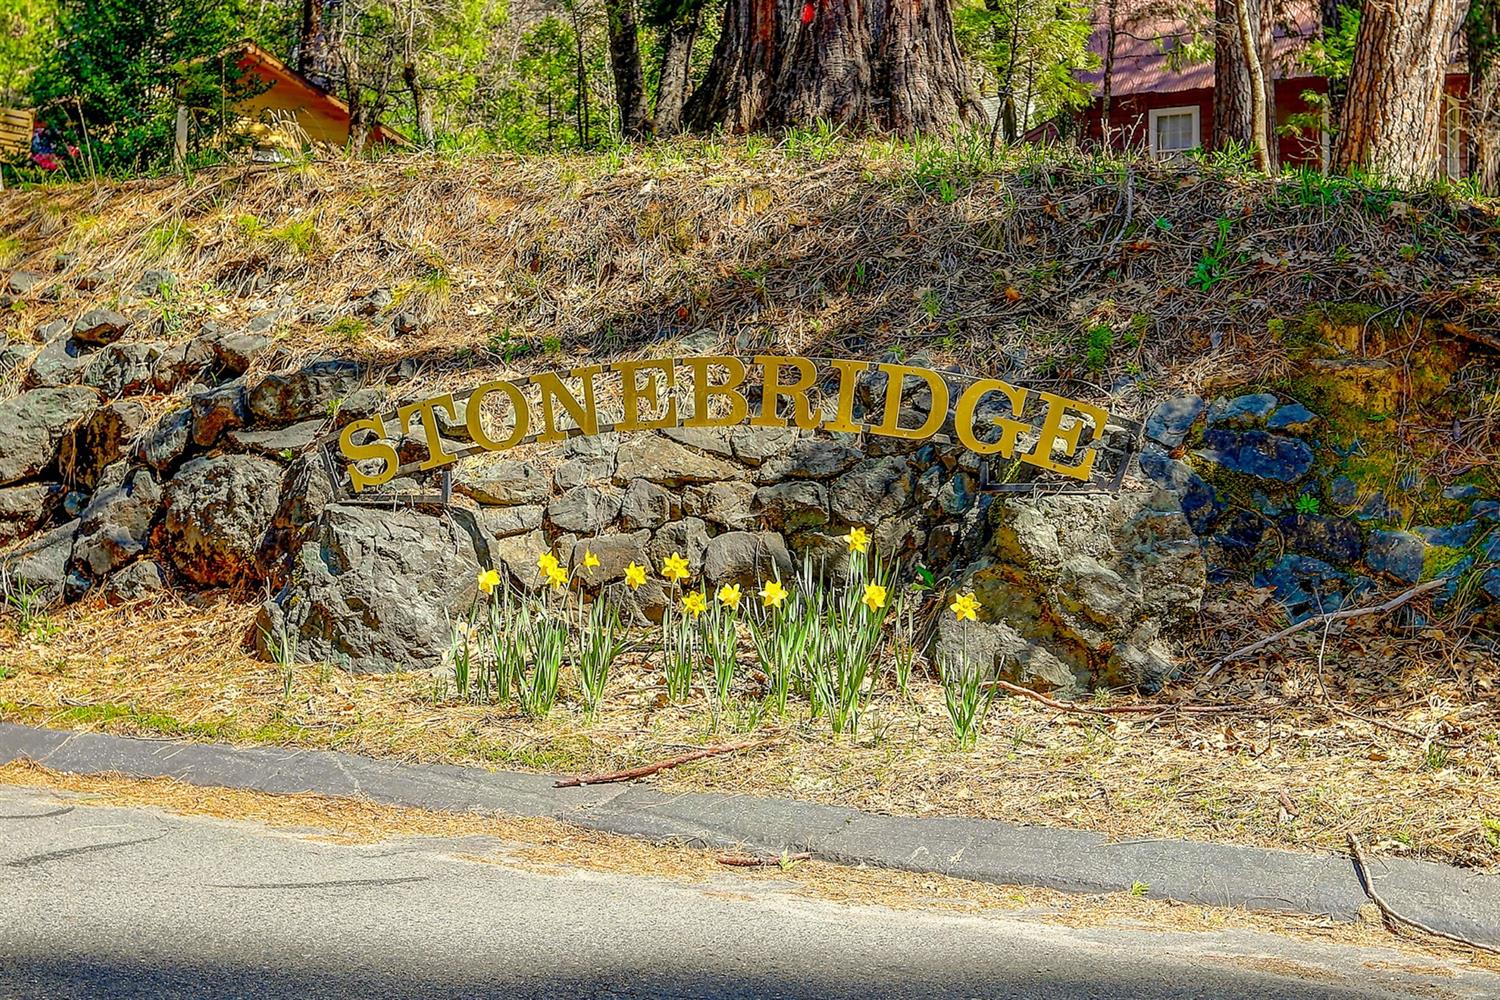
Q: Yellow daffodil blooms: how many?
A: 12